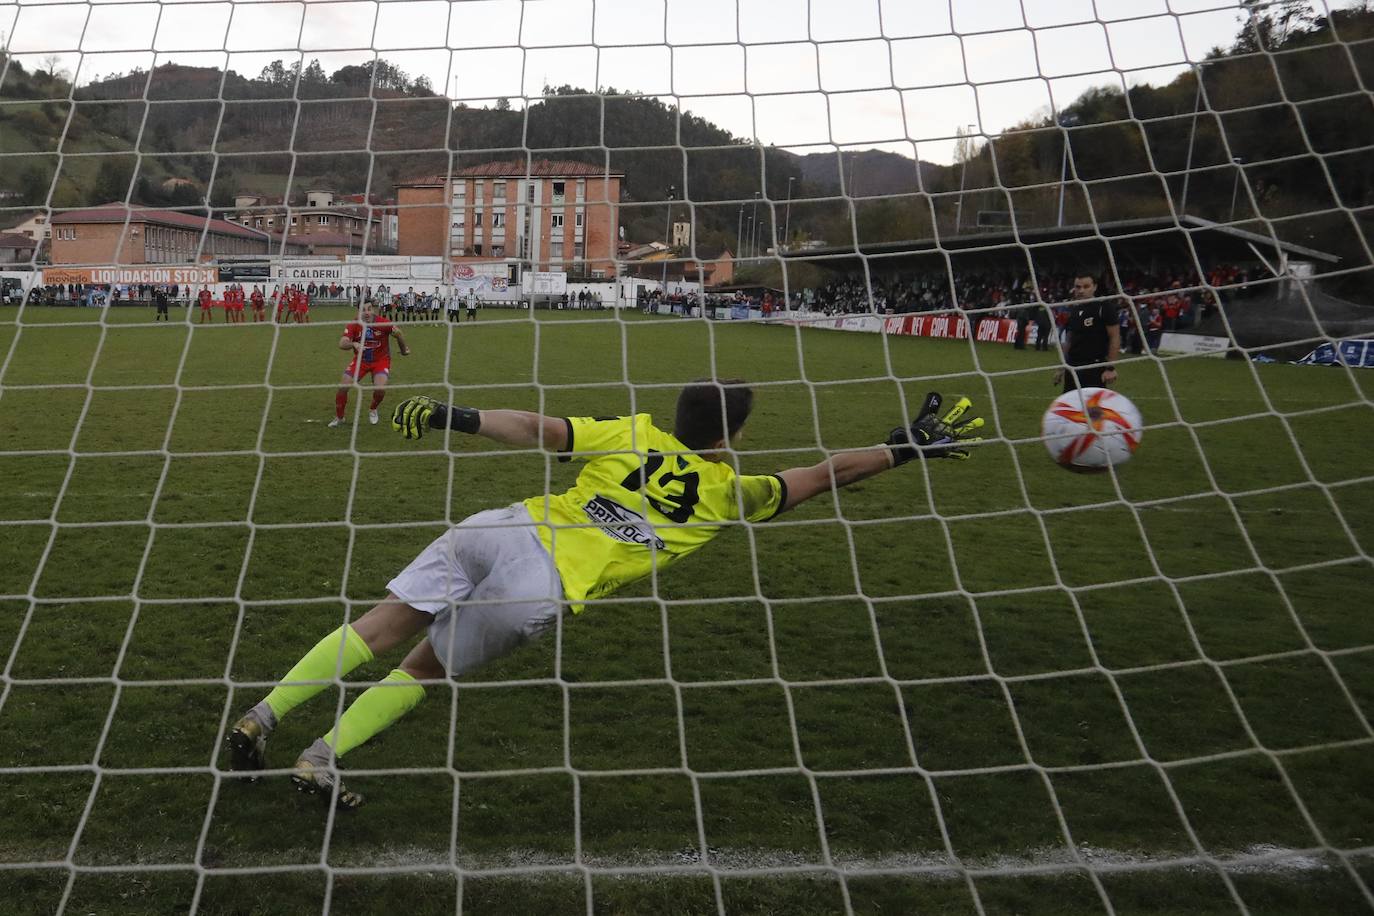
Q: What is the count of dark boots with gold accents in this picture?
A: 2